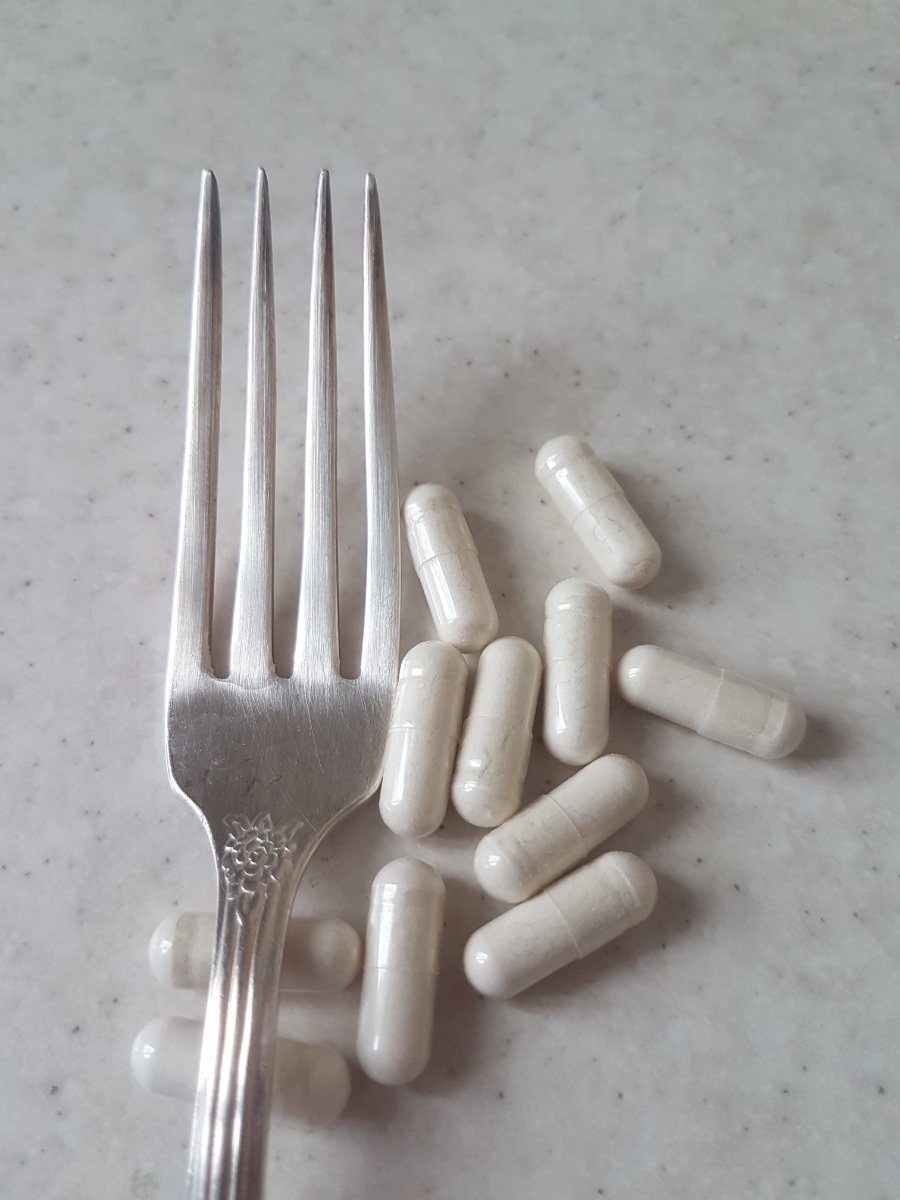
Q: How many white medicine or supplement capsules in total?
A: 11